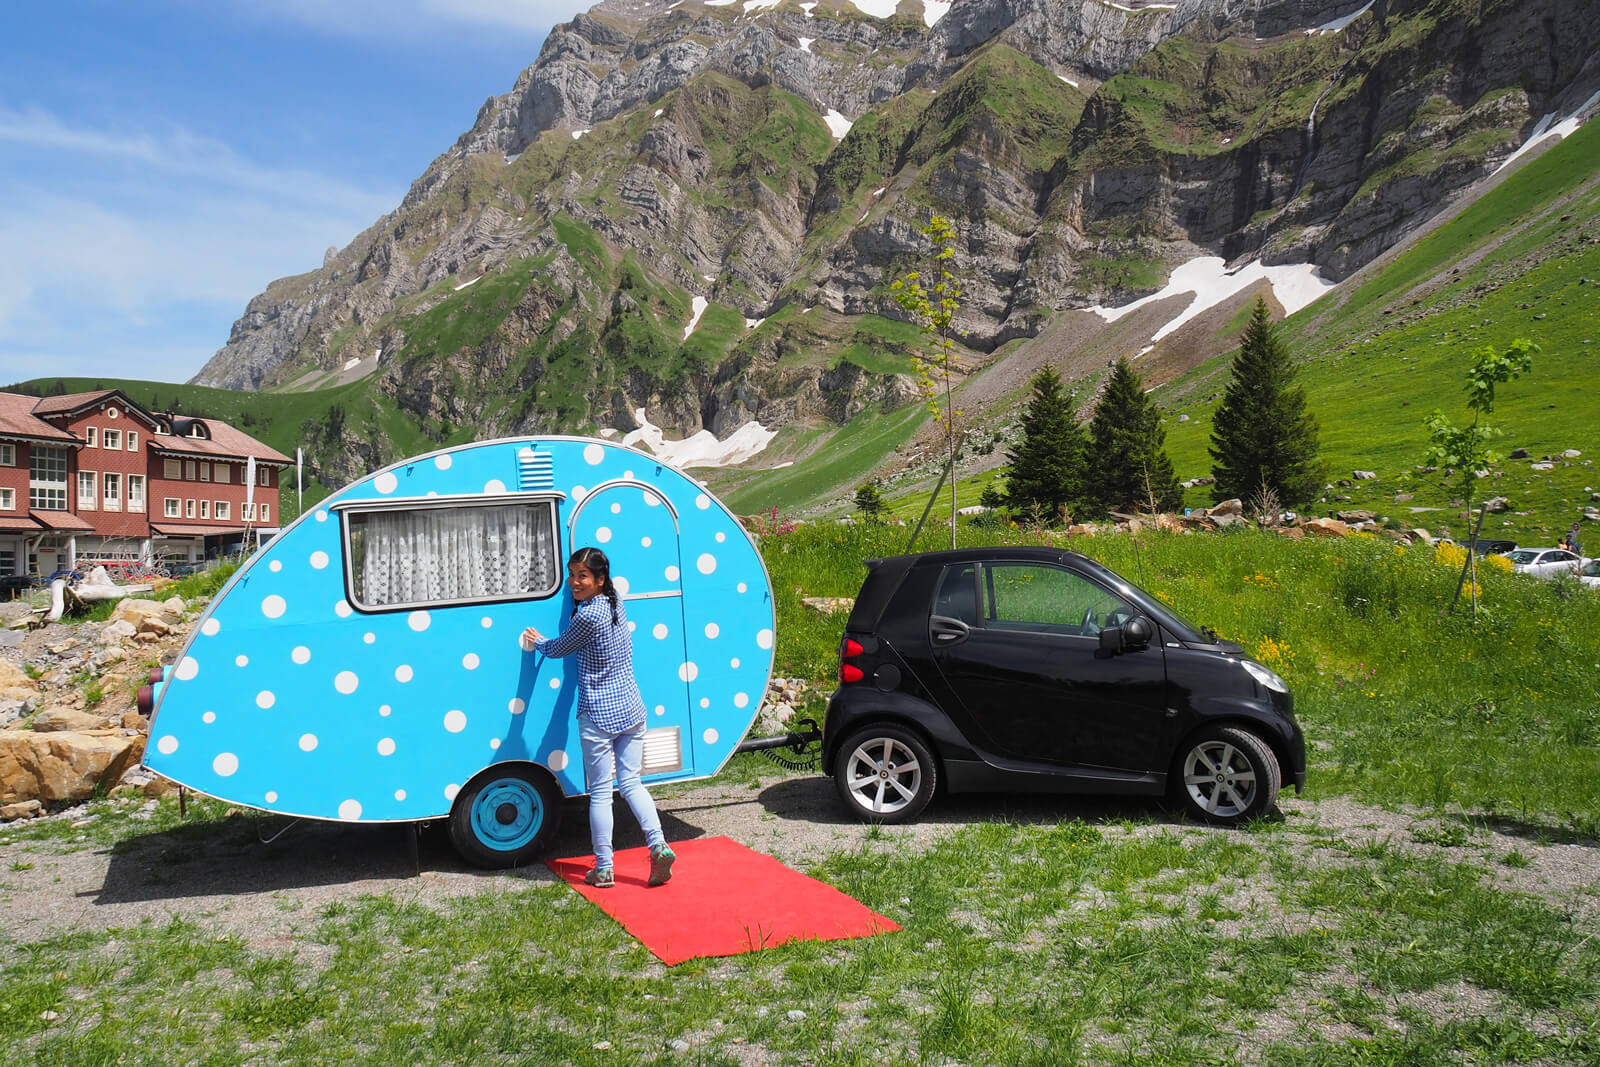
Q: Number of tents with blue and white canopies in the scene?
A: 0